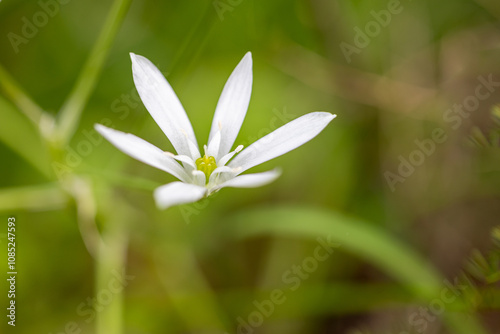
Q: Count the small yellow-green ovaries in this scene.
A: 1